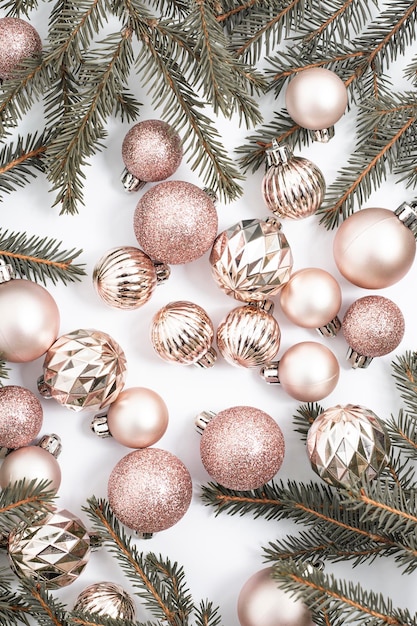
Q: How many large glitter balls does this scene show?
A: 3